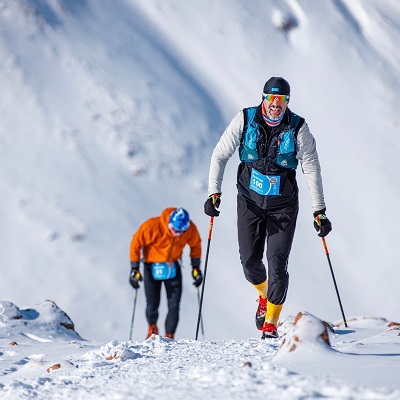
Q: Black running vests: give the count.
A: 1